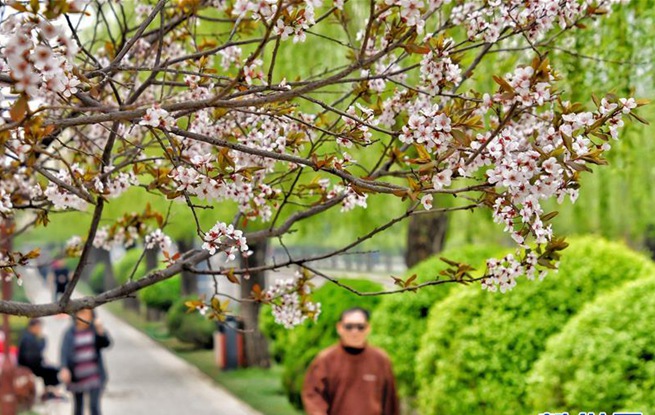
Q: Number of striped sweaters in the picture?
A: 1